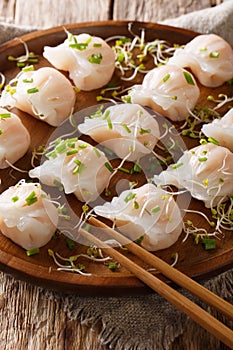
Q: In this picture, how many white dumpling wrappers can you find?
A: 11